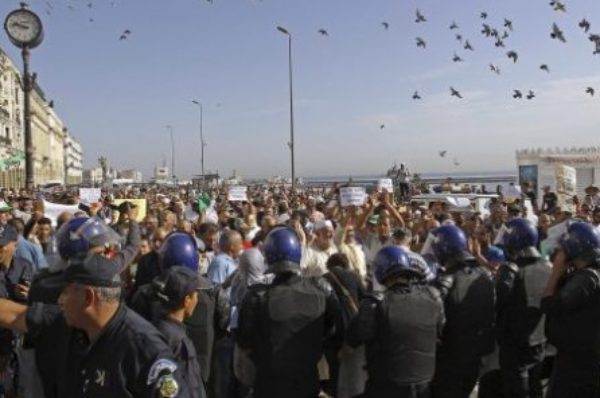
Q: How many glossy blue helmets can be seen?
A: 7